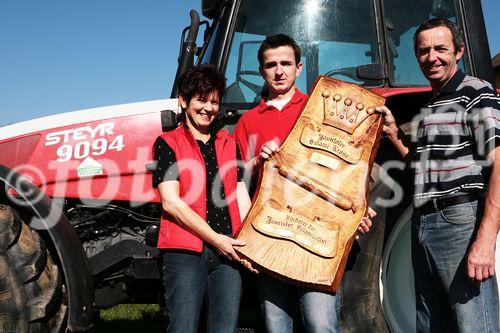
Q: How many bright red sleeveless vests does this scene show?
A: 1